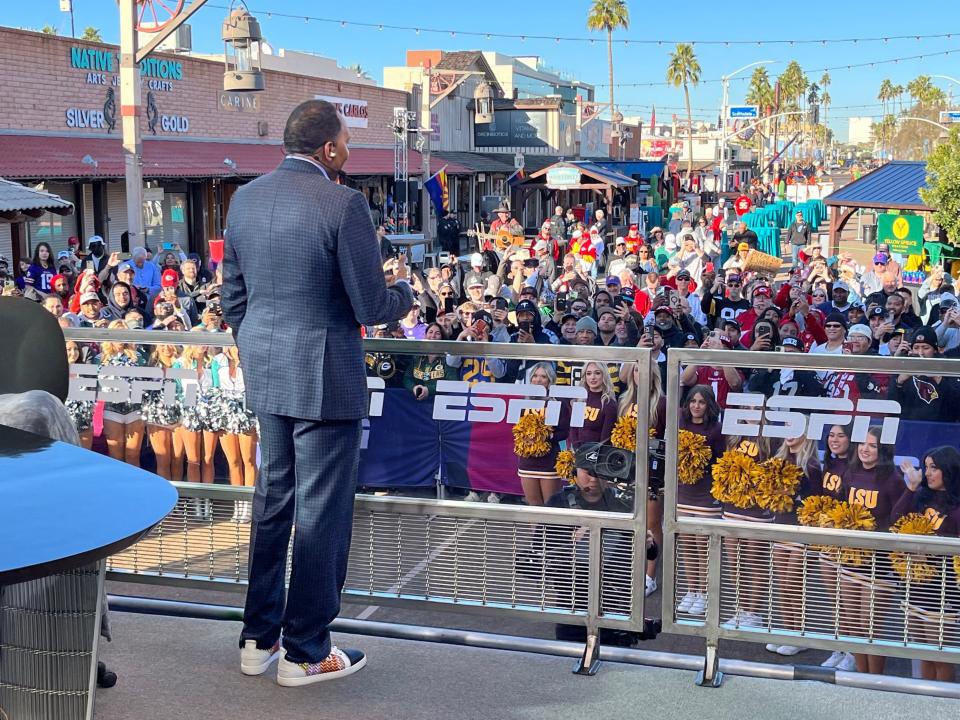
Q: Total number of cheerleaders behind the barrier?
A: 14